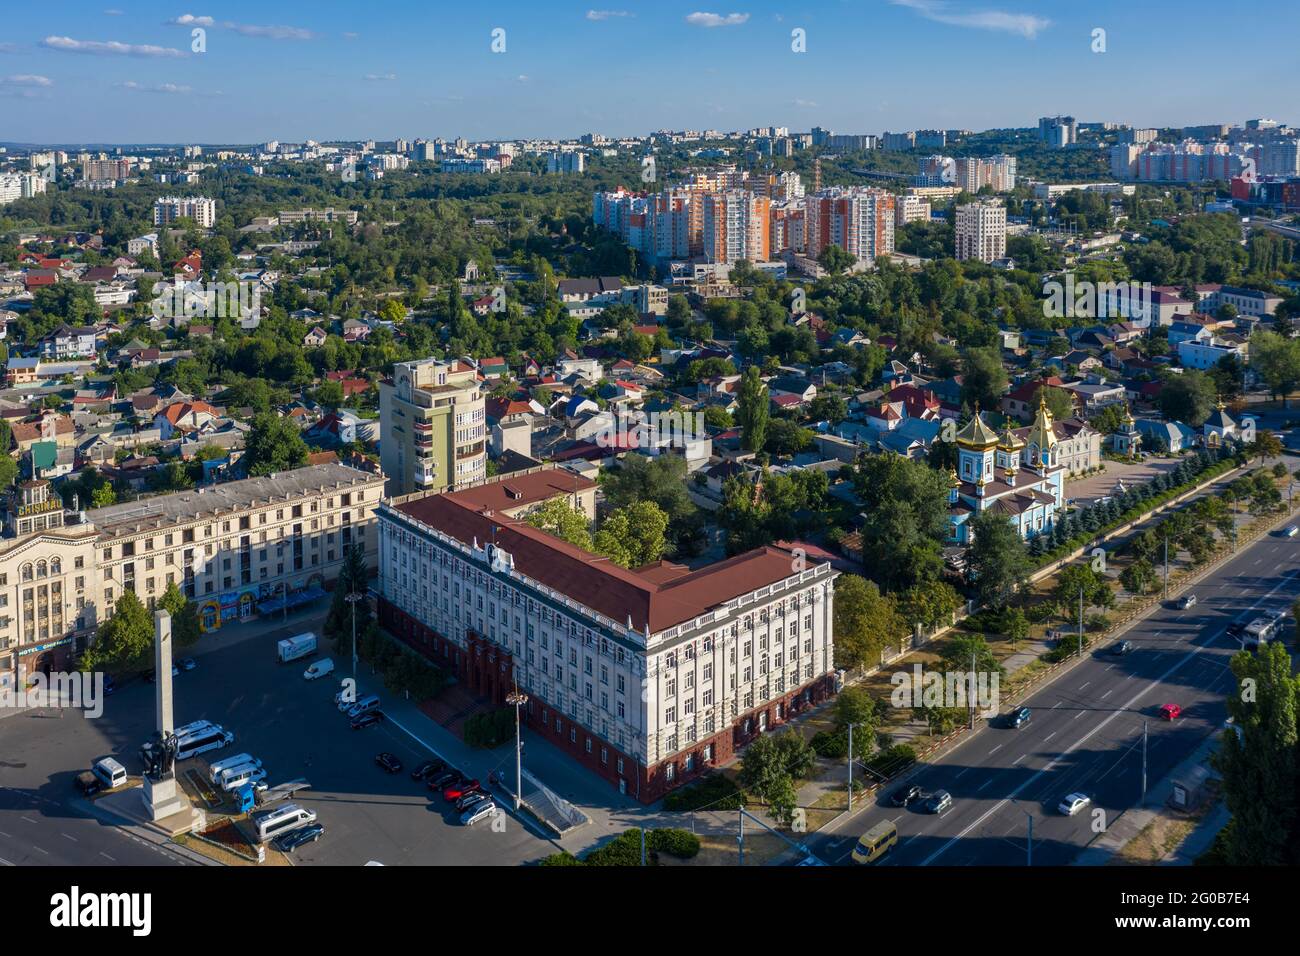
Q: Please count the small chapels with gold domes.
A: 2